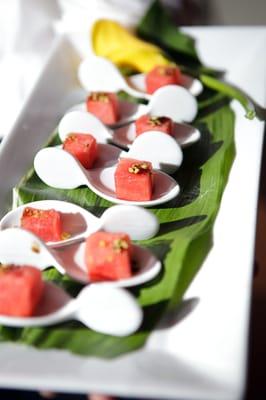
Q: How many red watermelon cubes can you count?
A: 8